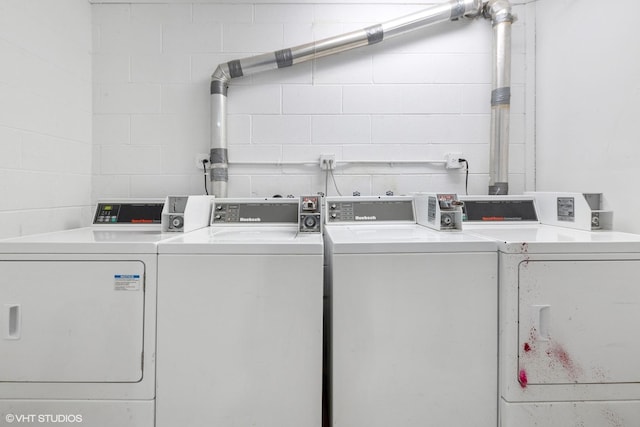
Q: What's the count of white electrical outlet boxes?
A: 3